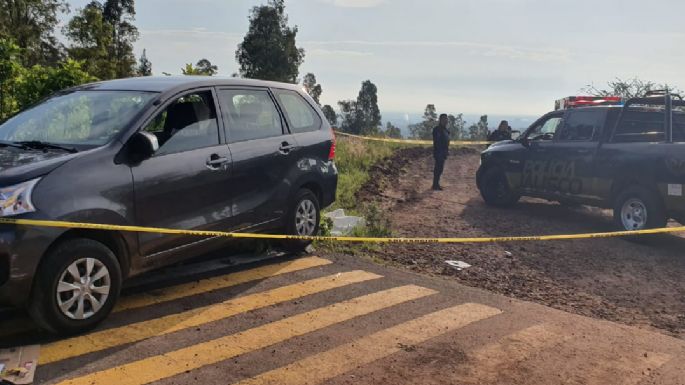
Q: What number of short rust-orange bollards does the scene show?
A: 0